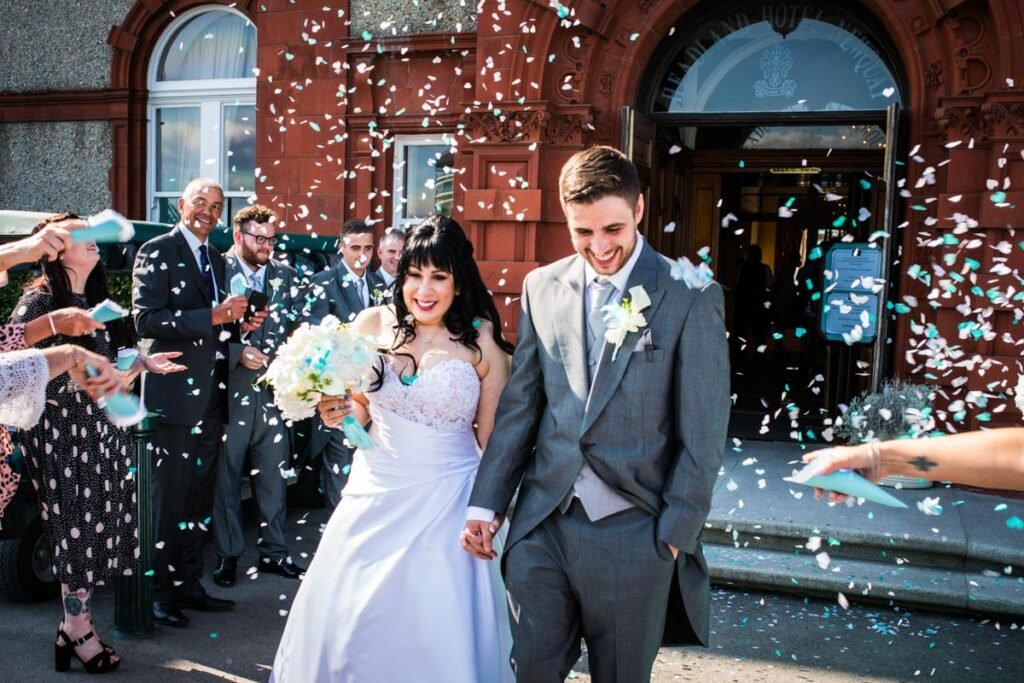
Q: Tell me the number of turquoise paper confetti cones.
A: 6